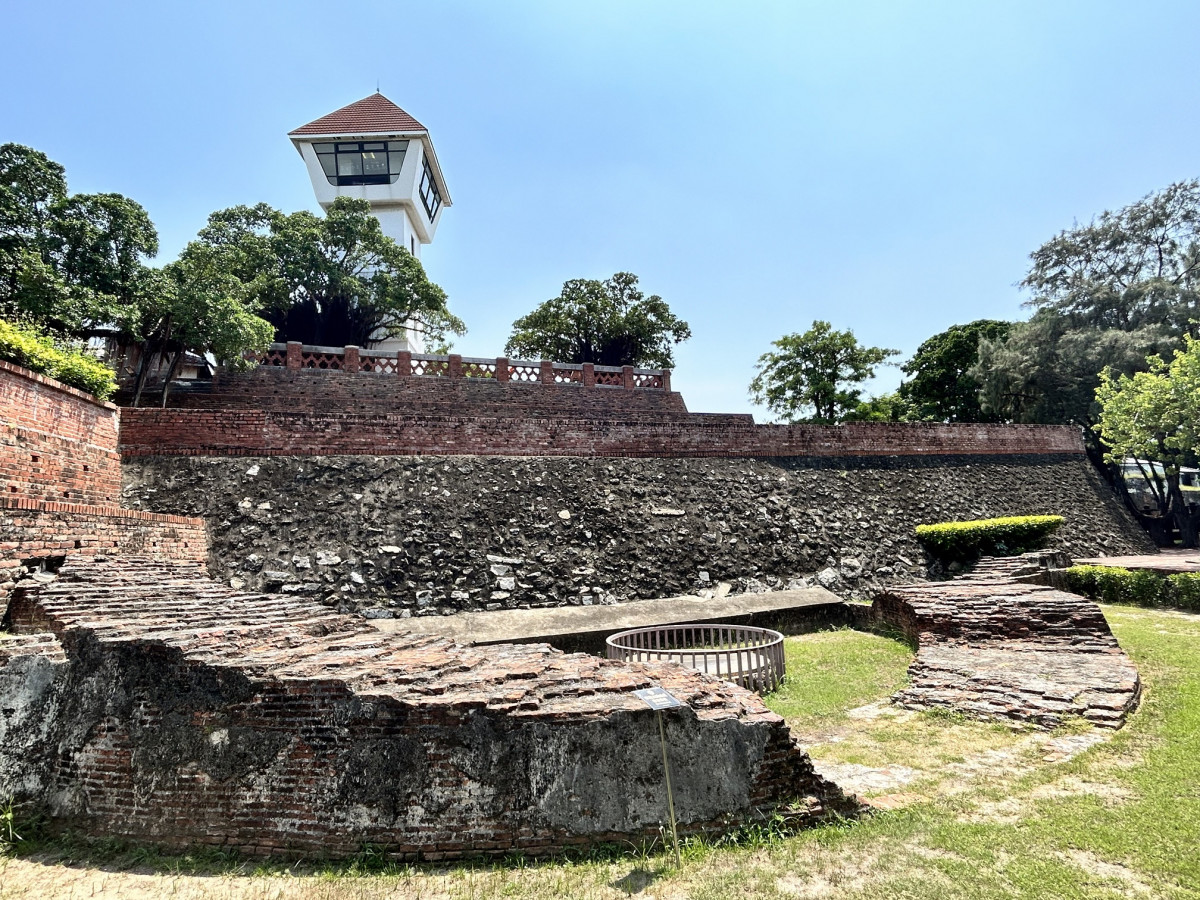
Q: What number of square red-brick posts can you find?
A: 9